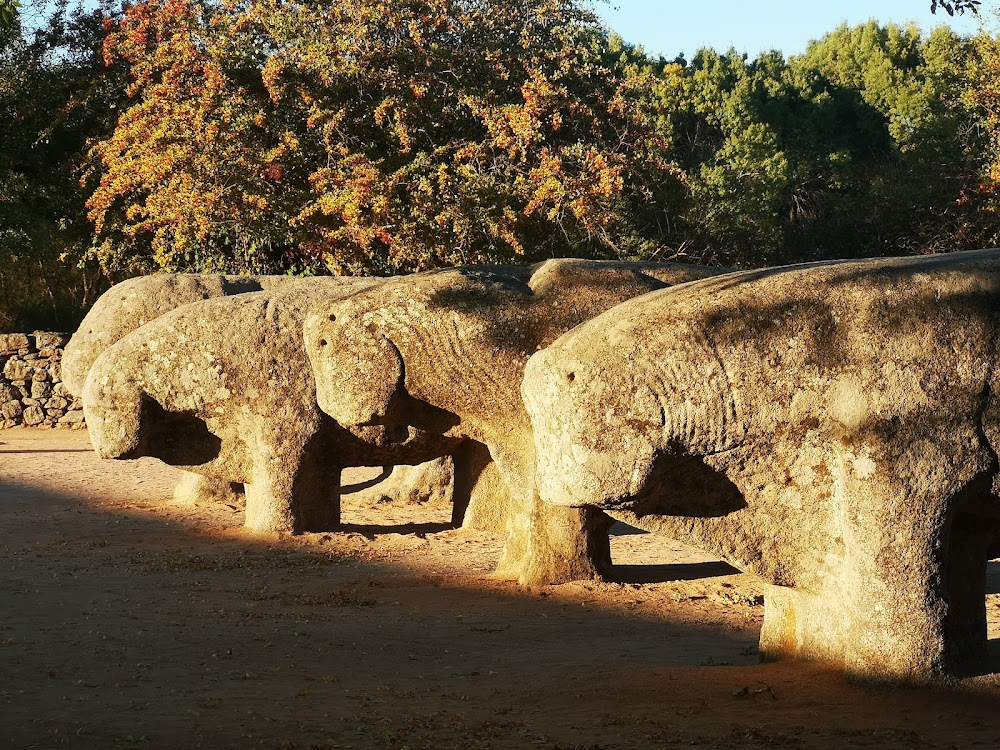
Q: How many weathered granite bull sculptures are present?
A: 4